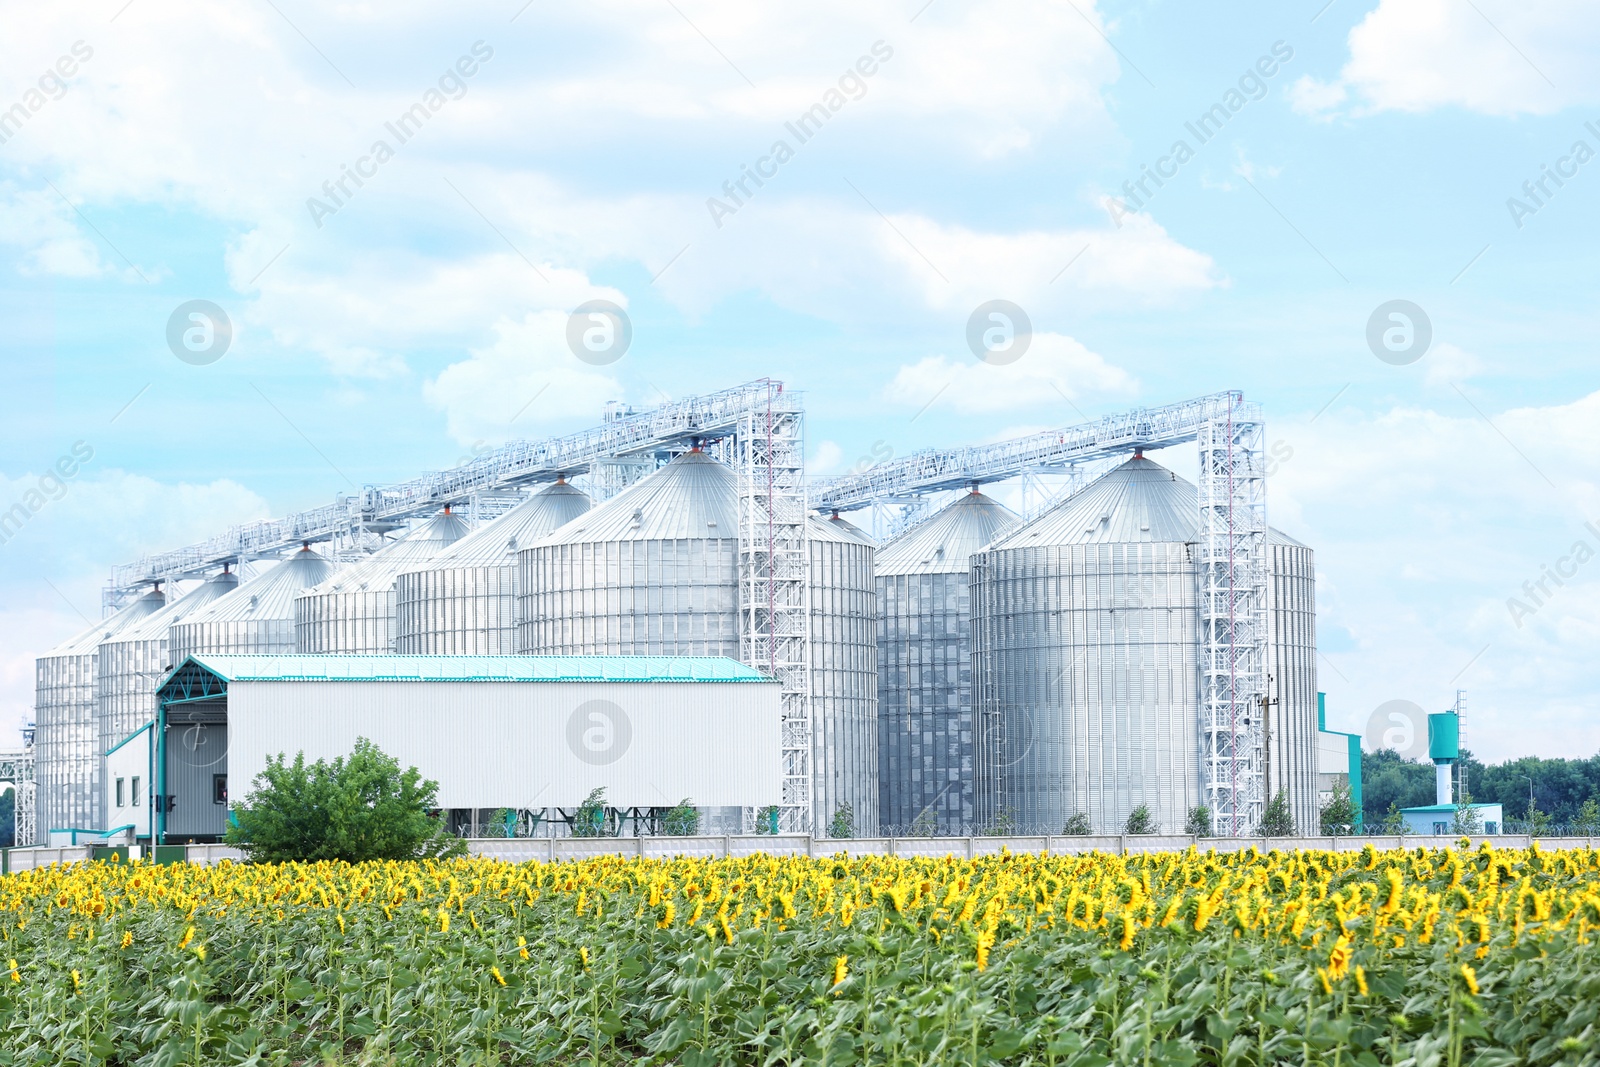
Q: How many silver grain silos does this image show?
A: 9